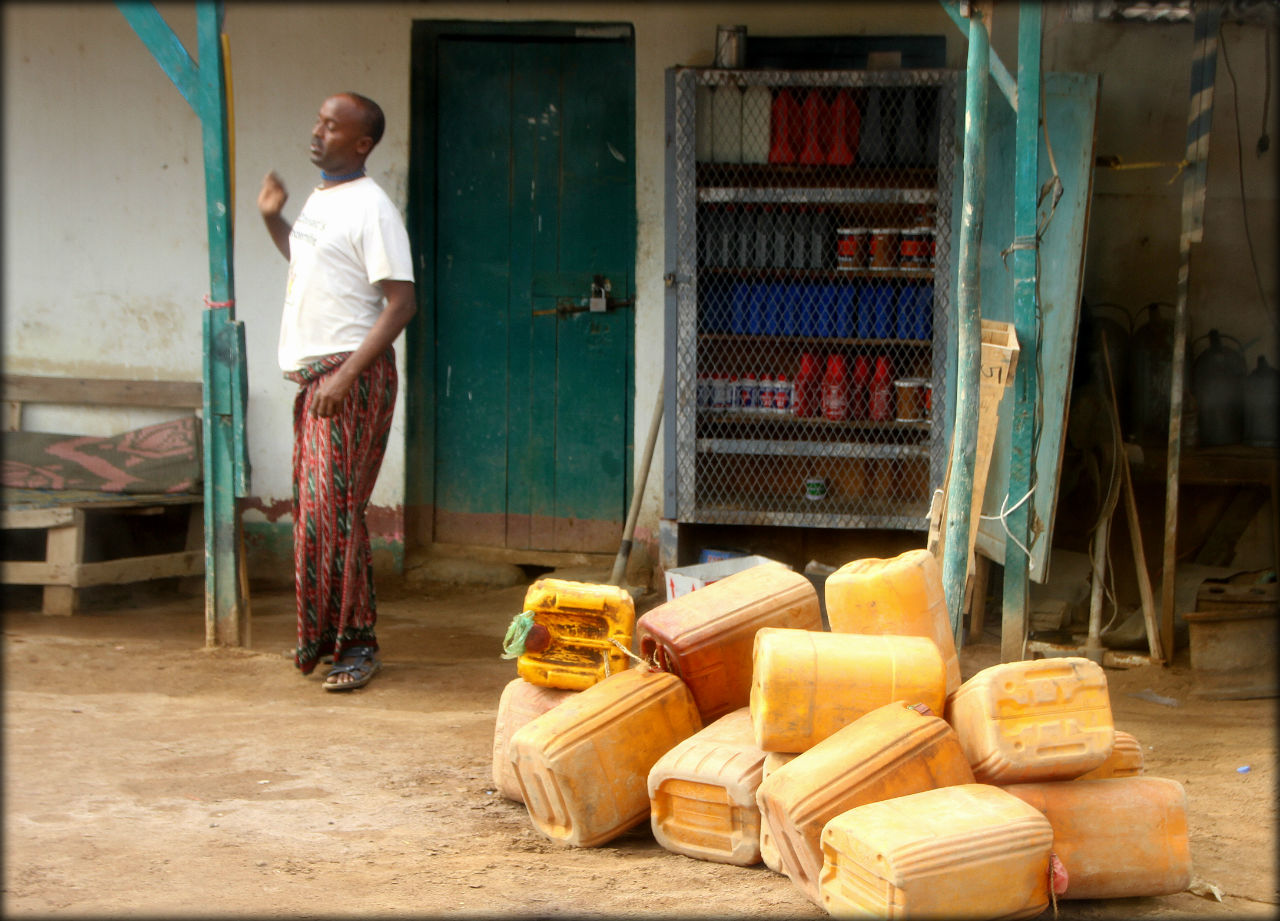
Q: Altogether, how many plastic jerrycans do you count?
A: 13